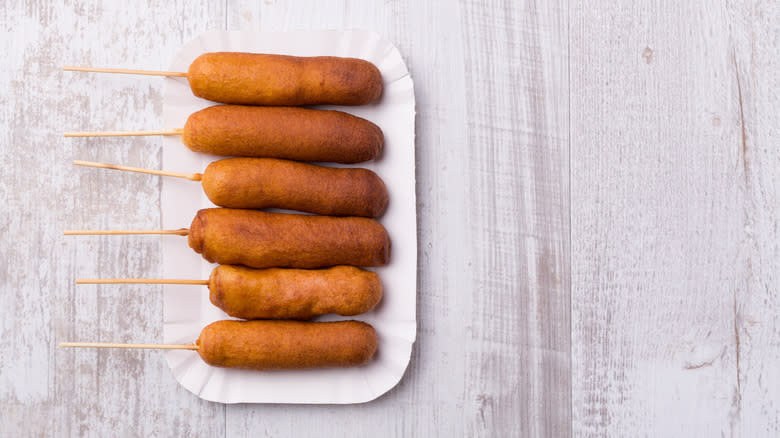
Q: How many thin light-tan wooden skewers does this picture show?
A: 6